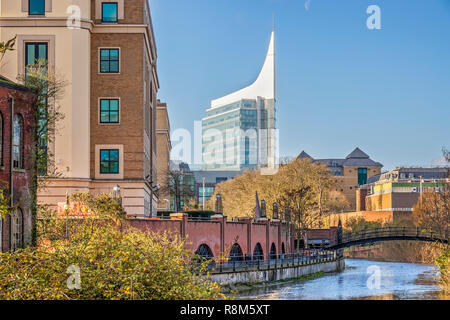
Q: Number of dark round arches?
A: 5